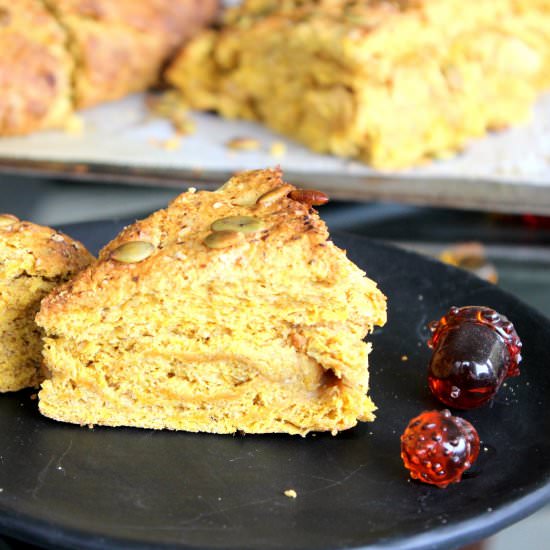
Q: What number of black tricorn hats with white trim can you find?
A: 0